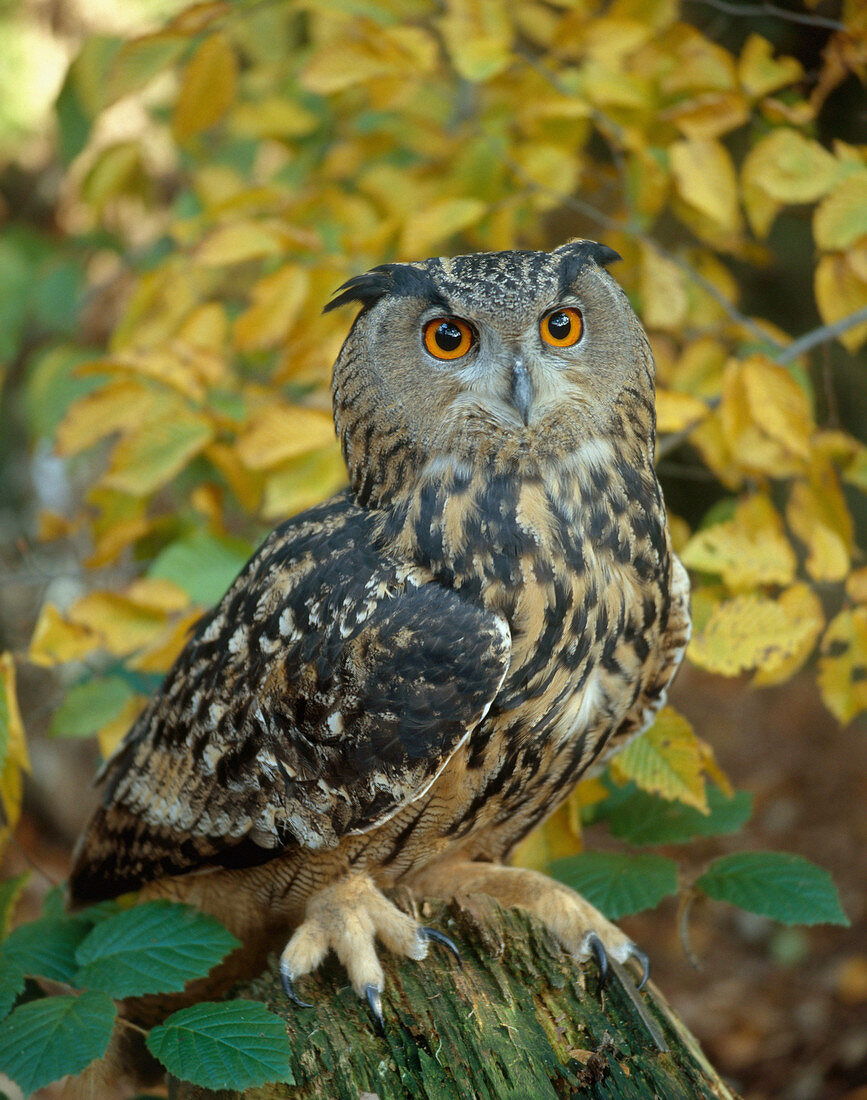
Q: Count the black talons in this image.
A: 5